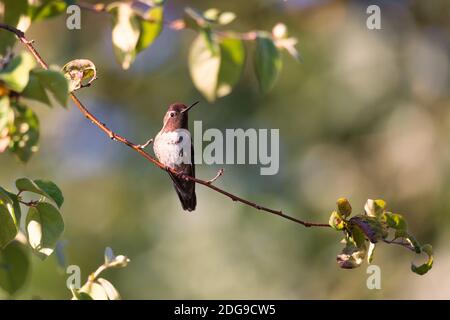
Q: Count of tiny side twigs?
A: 2